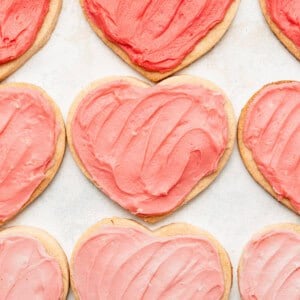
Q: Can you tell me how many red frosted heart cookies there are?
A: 3